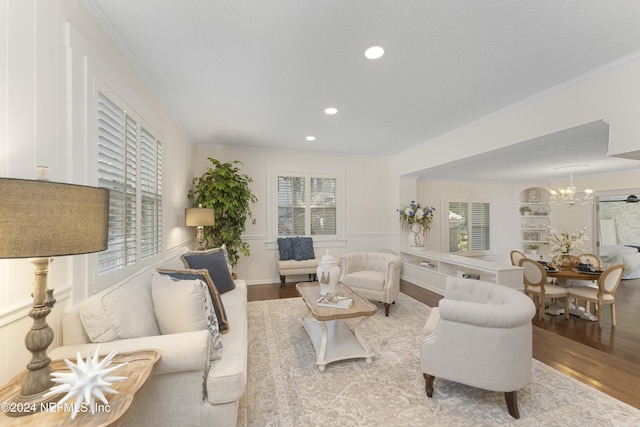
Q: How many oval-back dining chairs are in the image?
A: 4